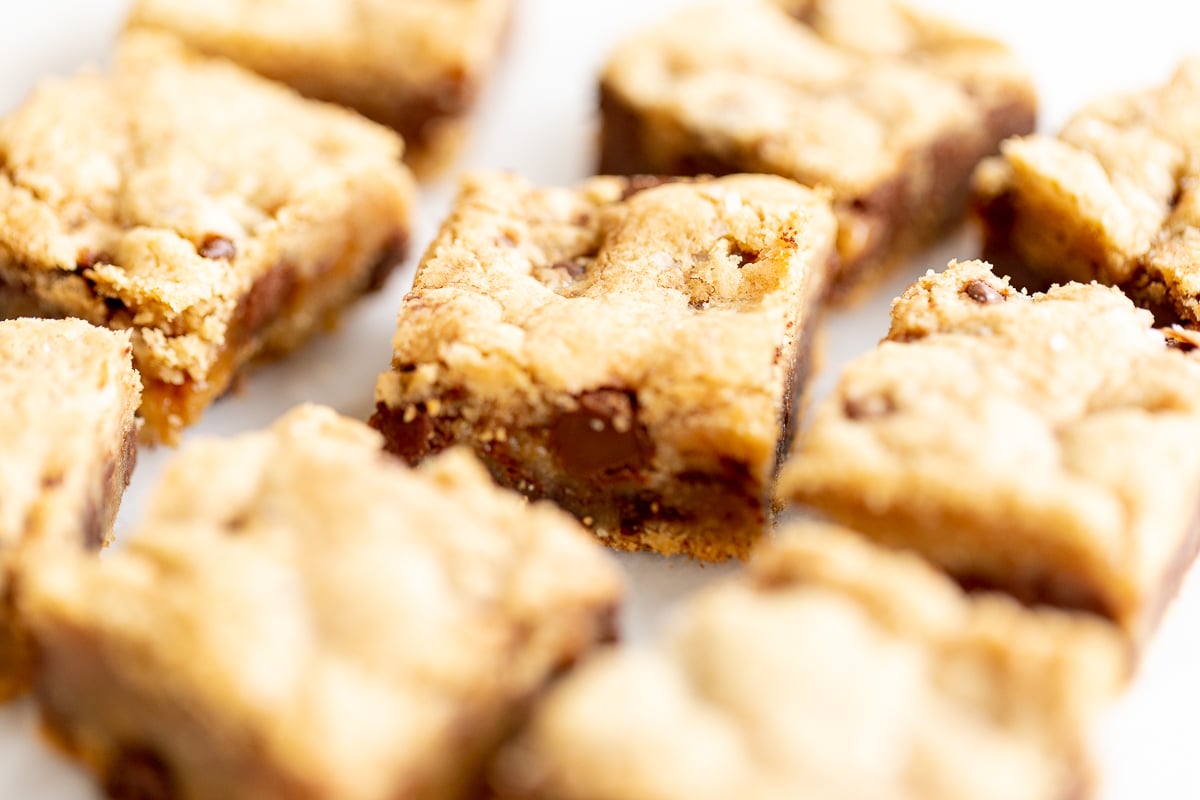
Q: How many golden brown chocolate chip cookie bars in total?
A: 9